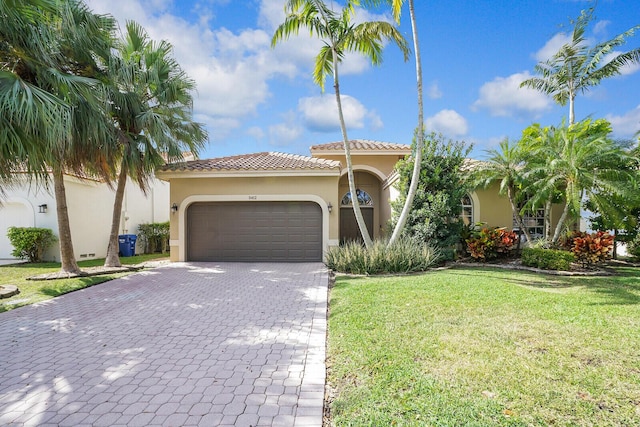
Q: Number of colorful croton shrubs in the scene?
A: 2